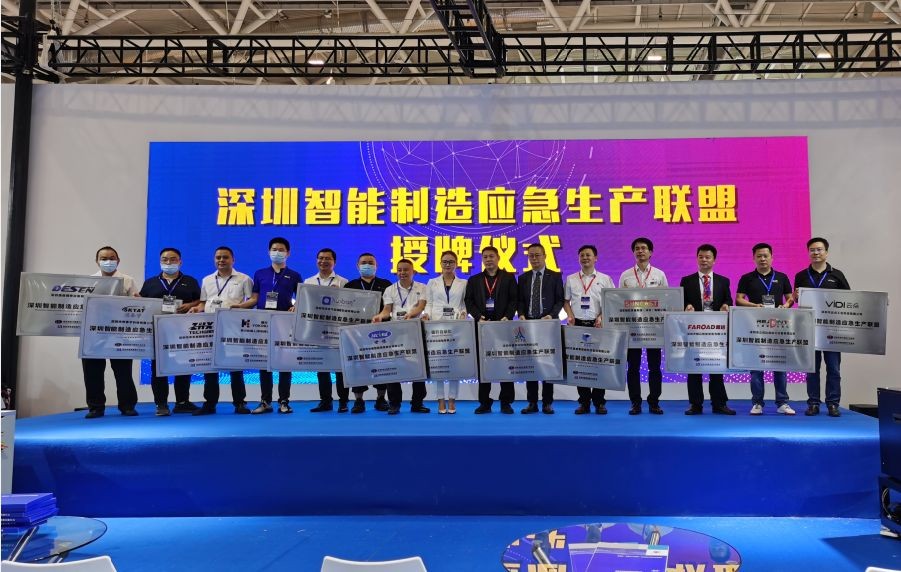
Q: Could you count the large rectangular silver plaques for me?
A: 14